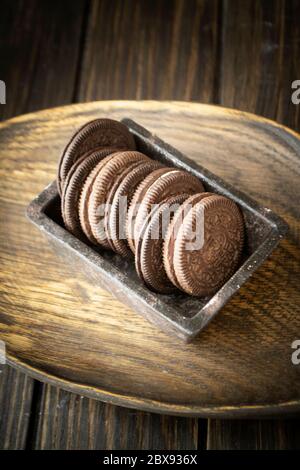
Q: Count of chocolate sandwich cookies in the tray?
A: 7